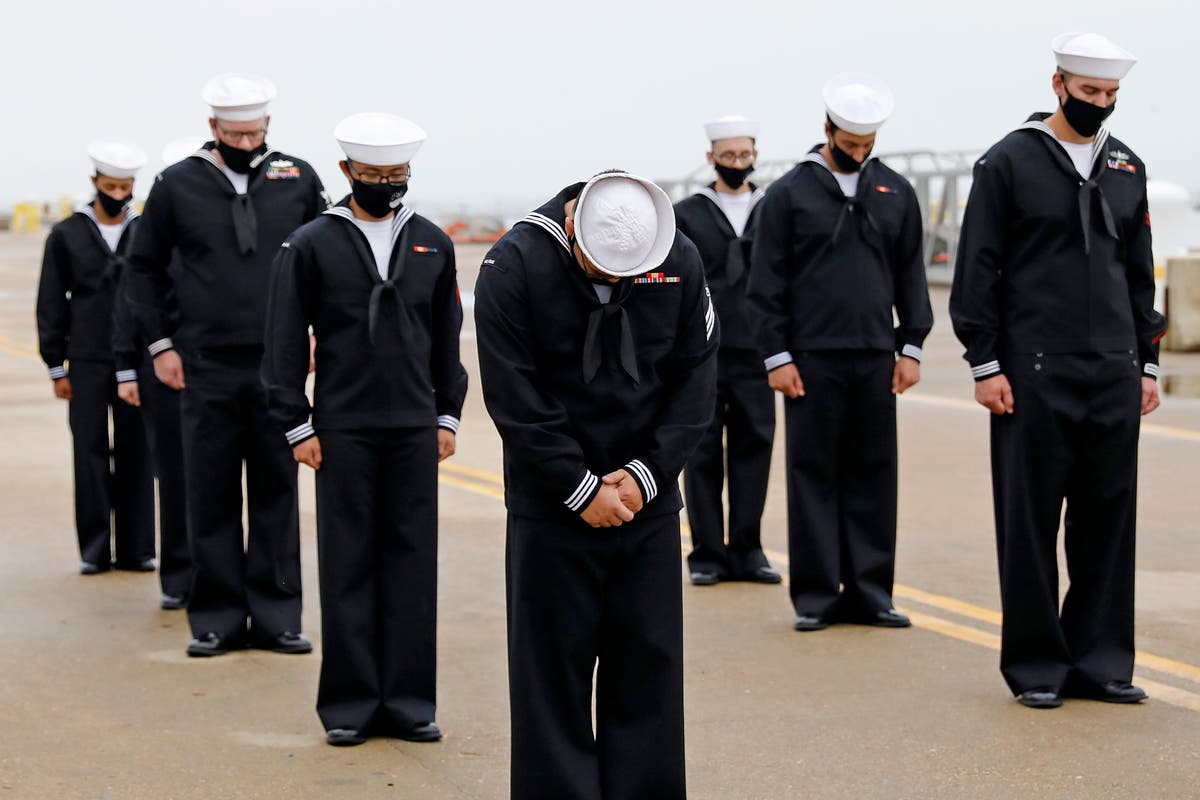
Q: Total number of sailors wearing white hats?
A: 8